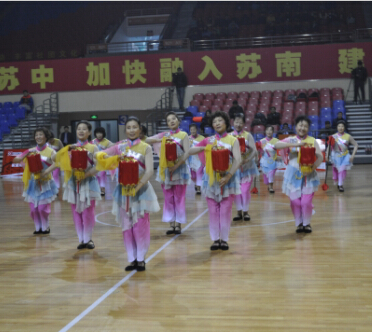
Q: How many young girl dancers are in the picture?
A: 0